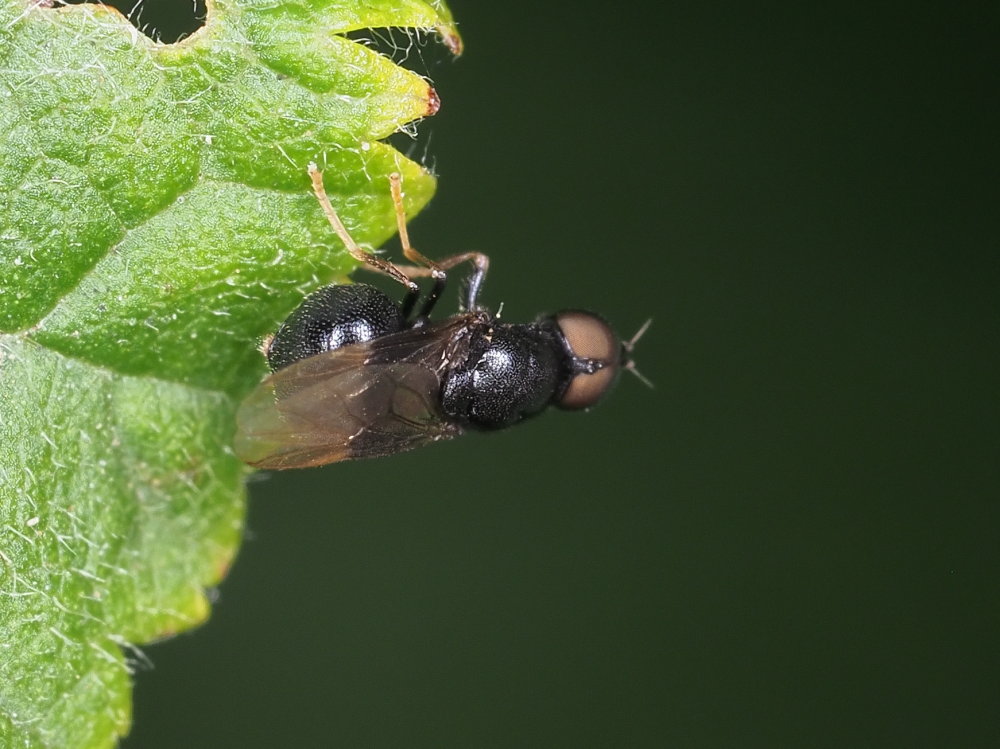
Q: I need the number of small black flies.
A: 1